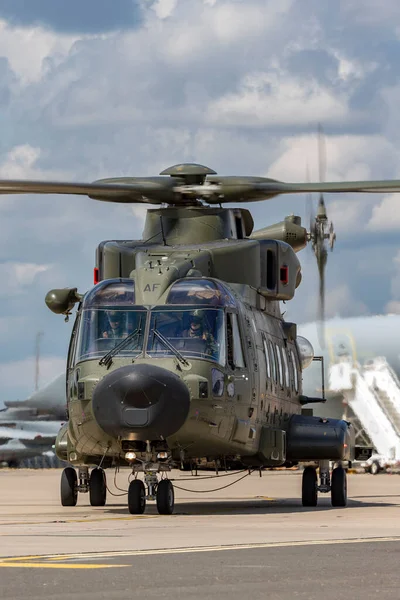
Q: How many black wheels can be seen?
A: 6